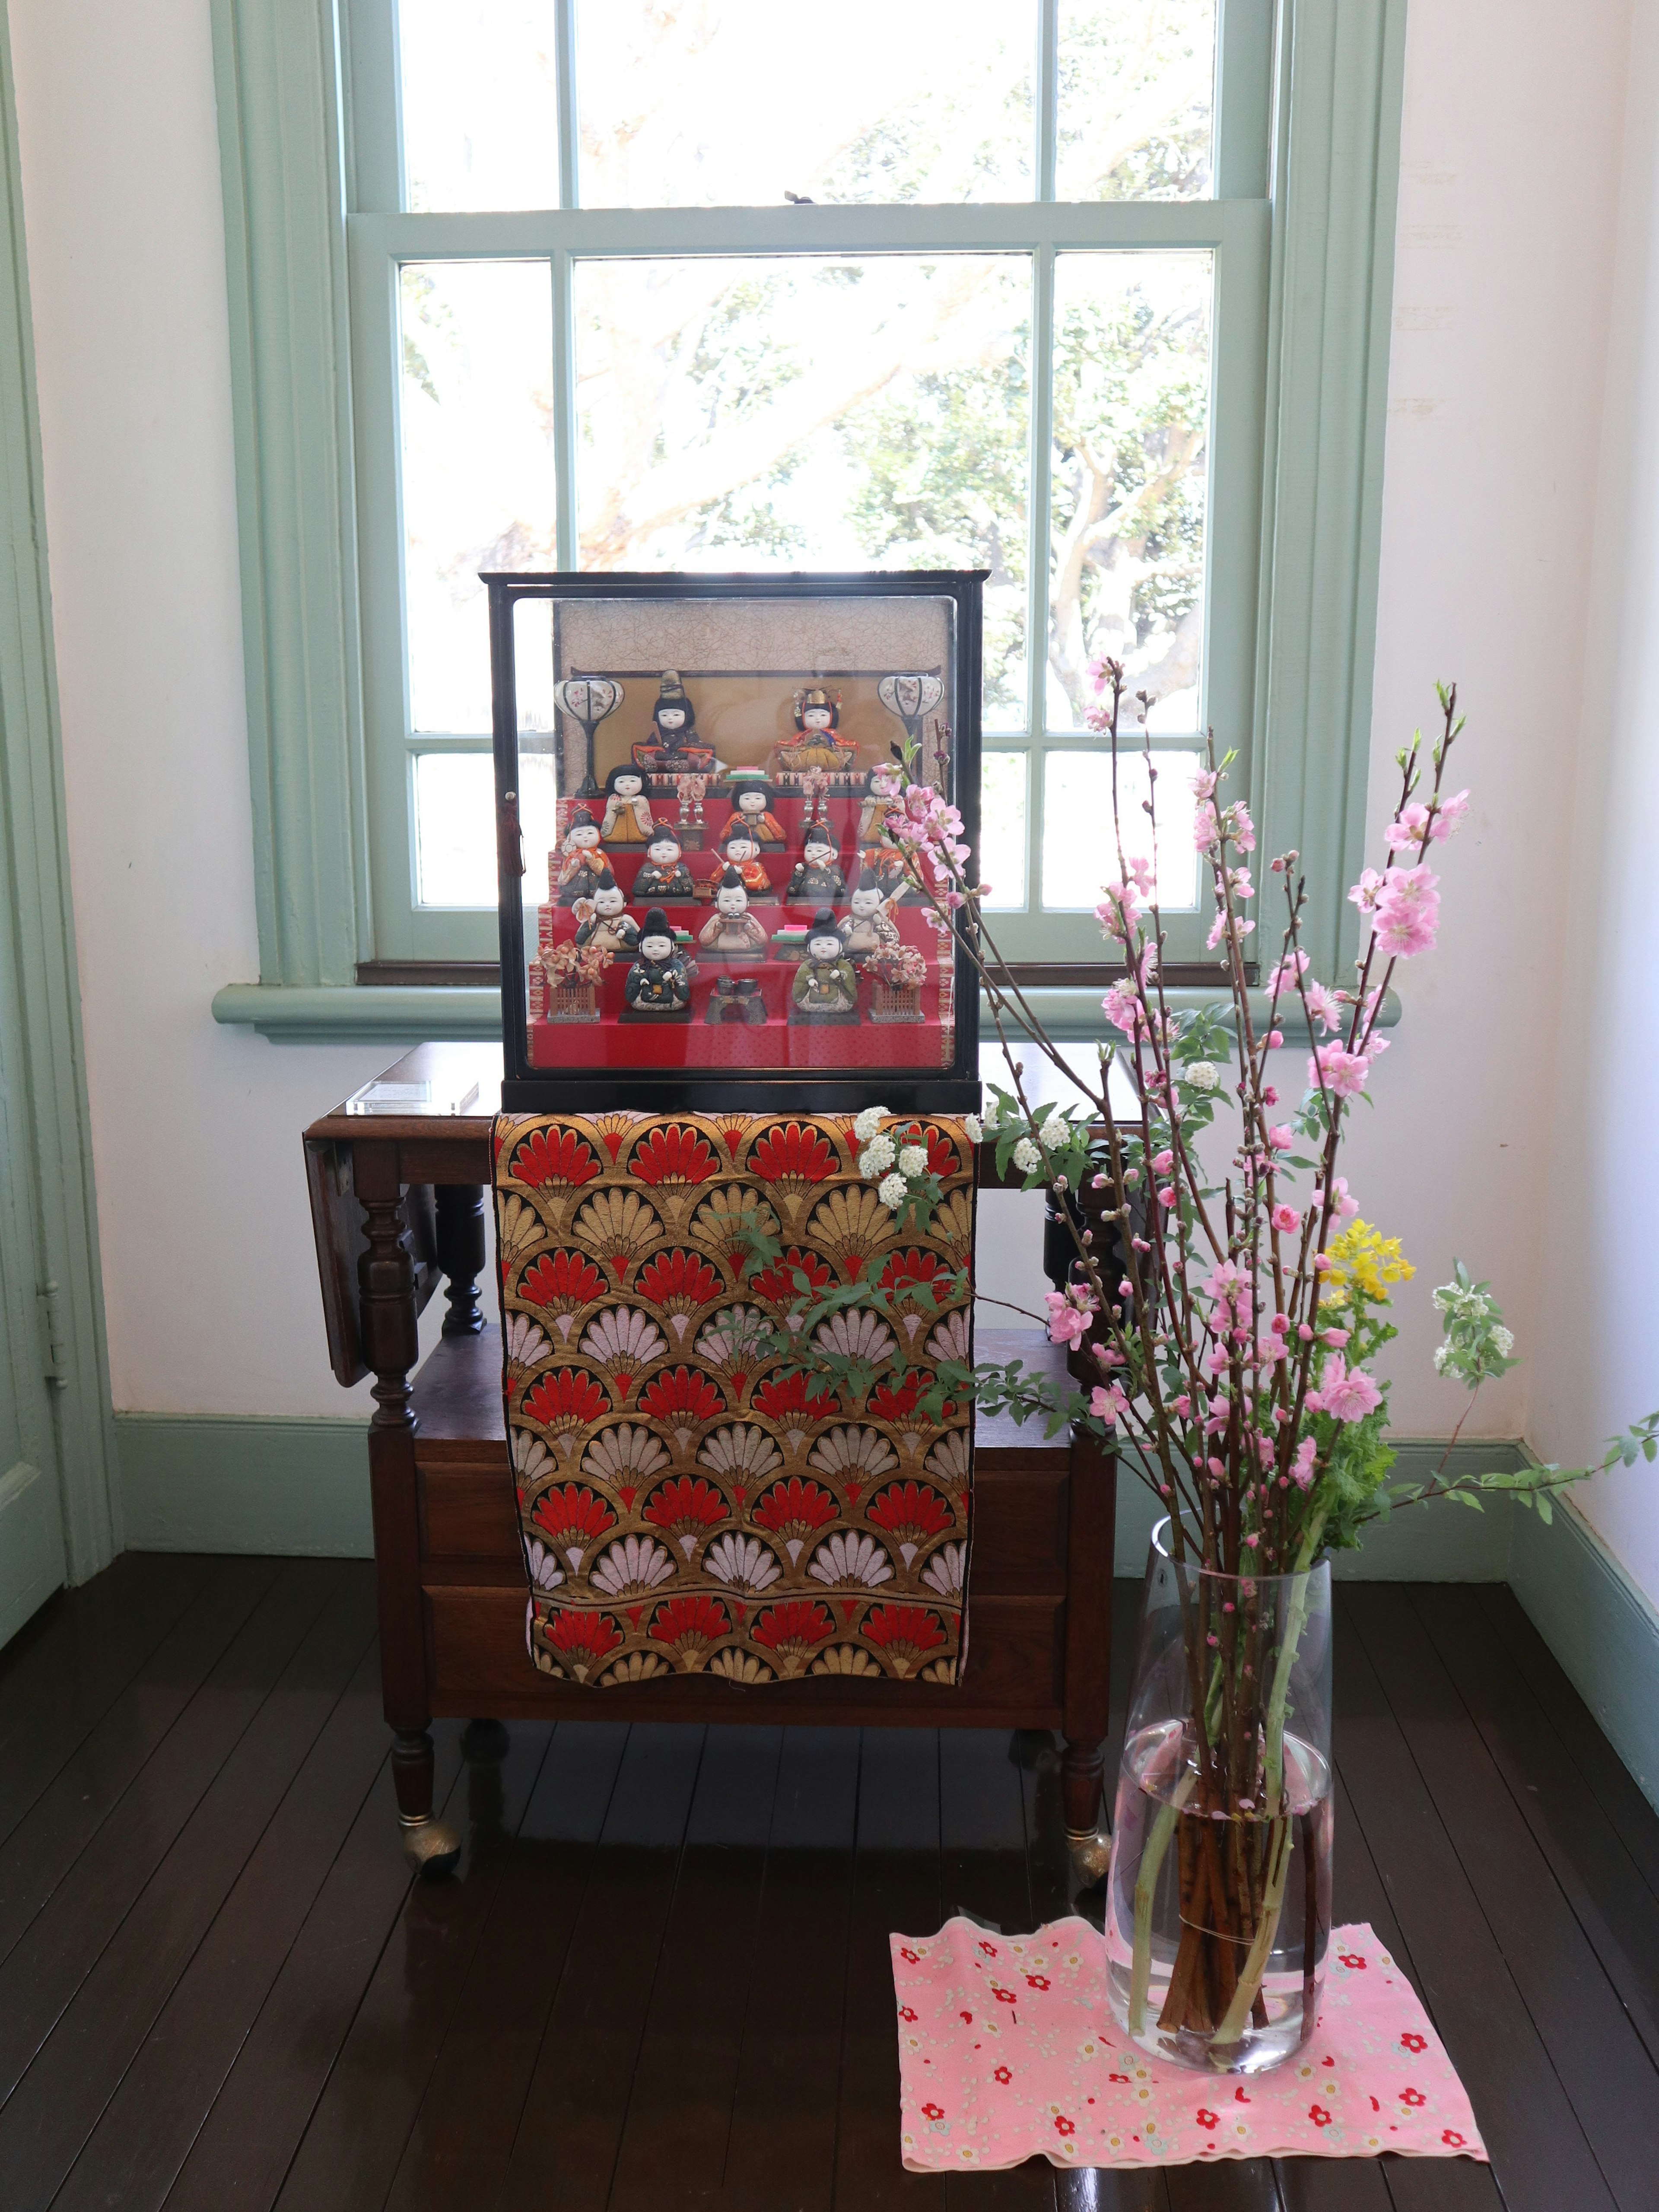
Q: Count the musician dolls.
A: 5